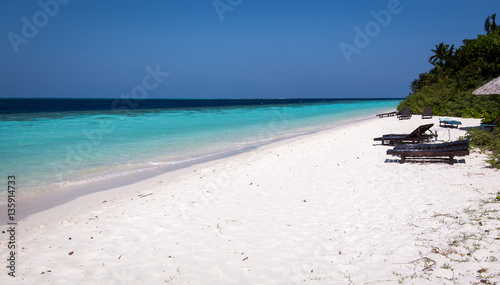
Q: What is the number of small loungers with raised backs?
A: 2